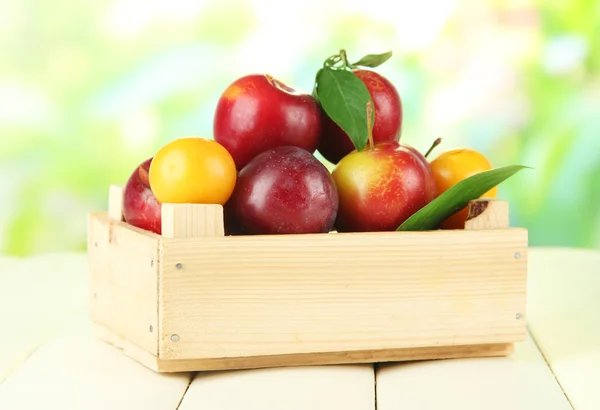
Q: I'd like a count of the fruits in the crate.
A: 7